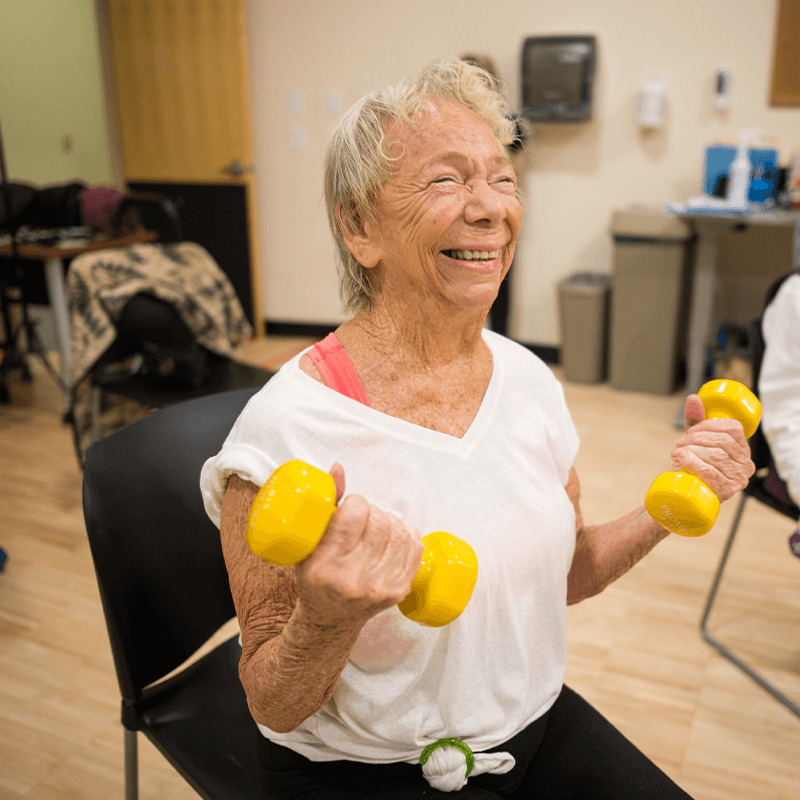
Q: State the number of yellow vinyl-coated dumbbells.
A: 2